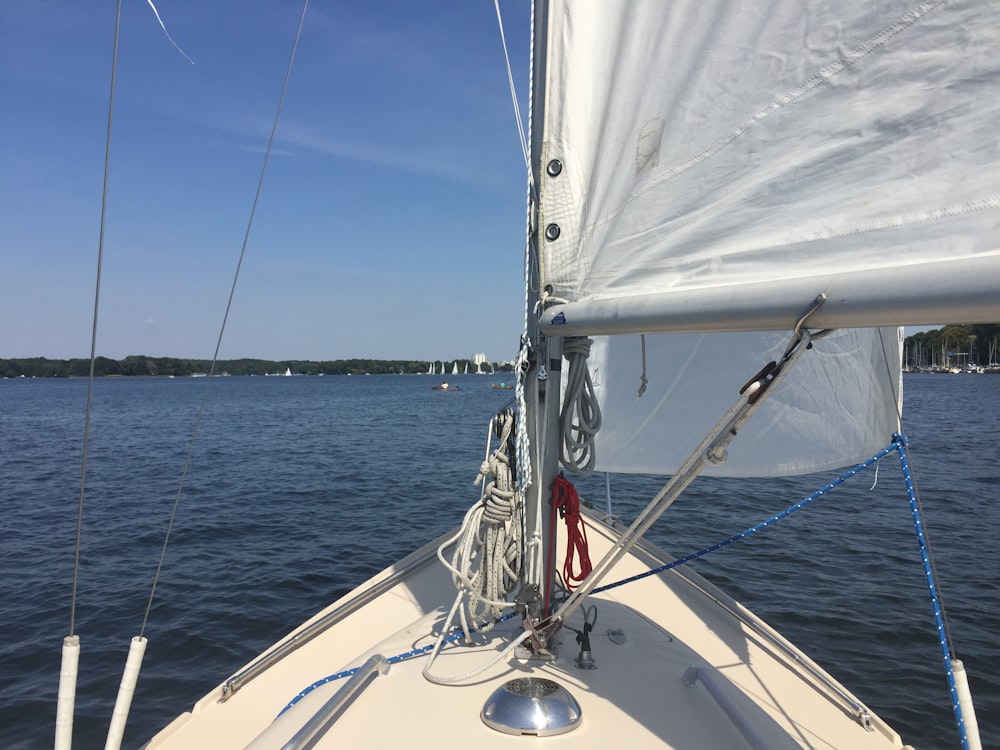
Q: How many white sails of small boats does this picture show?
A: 8